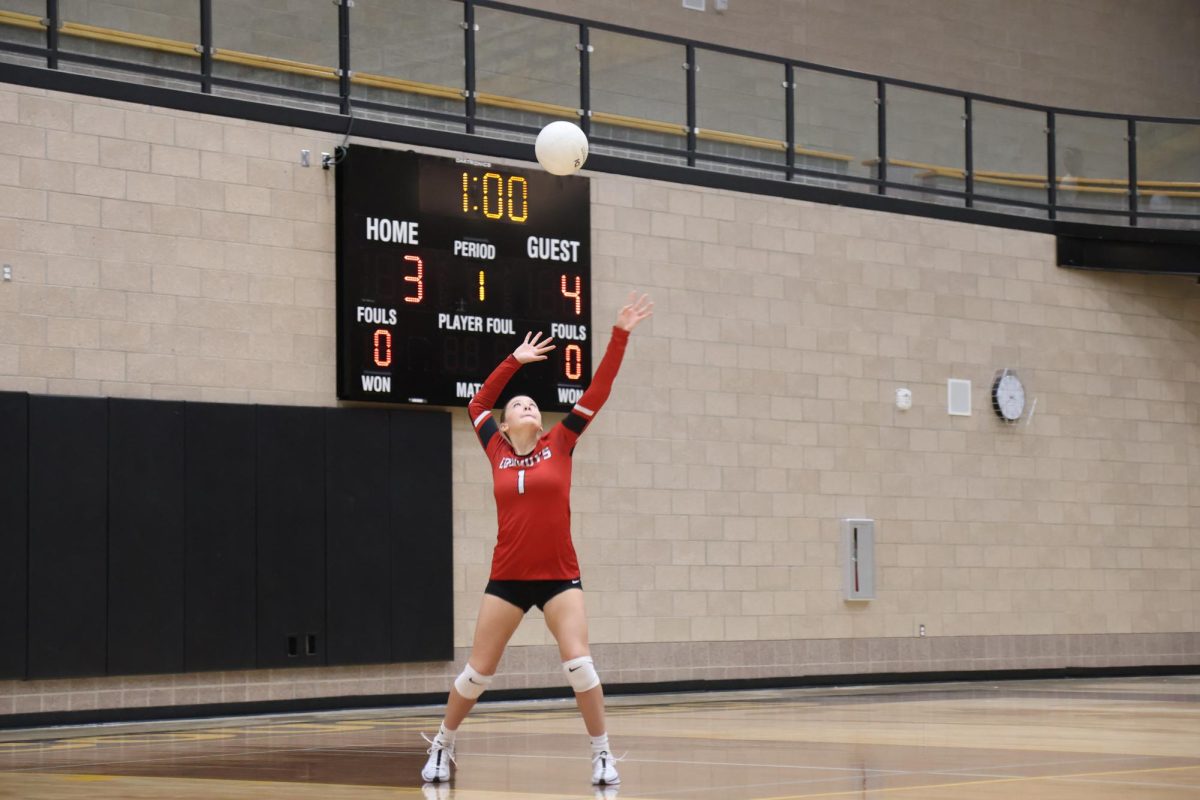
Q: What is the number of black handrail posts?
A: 11